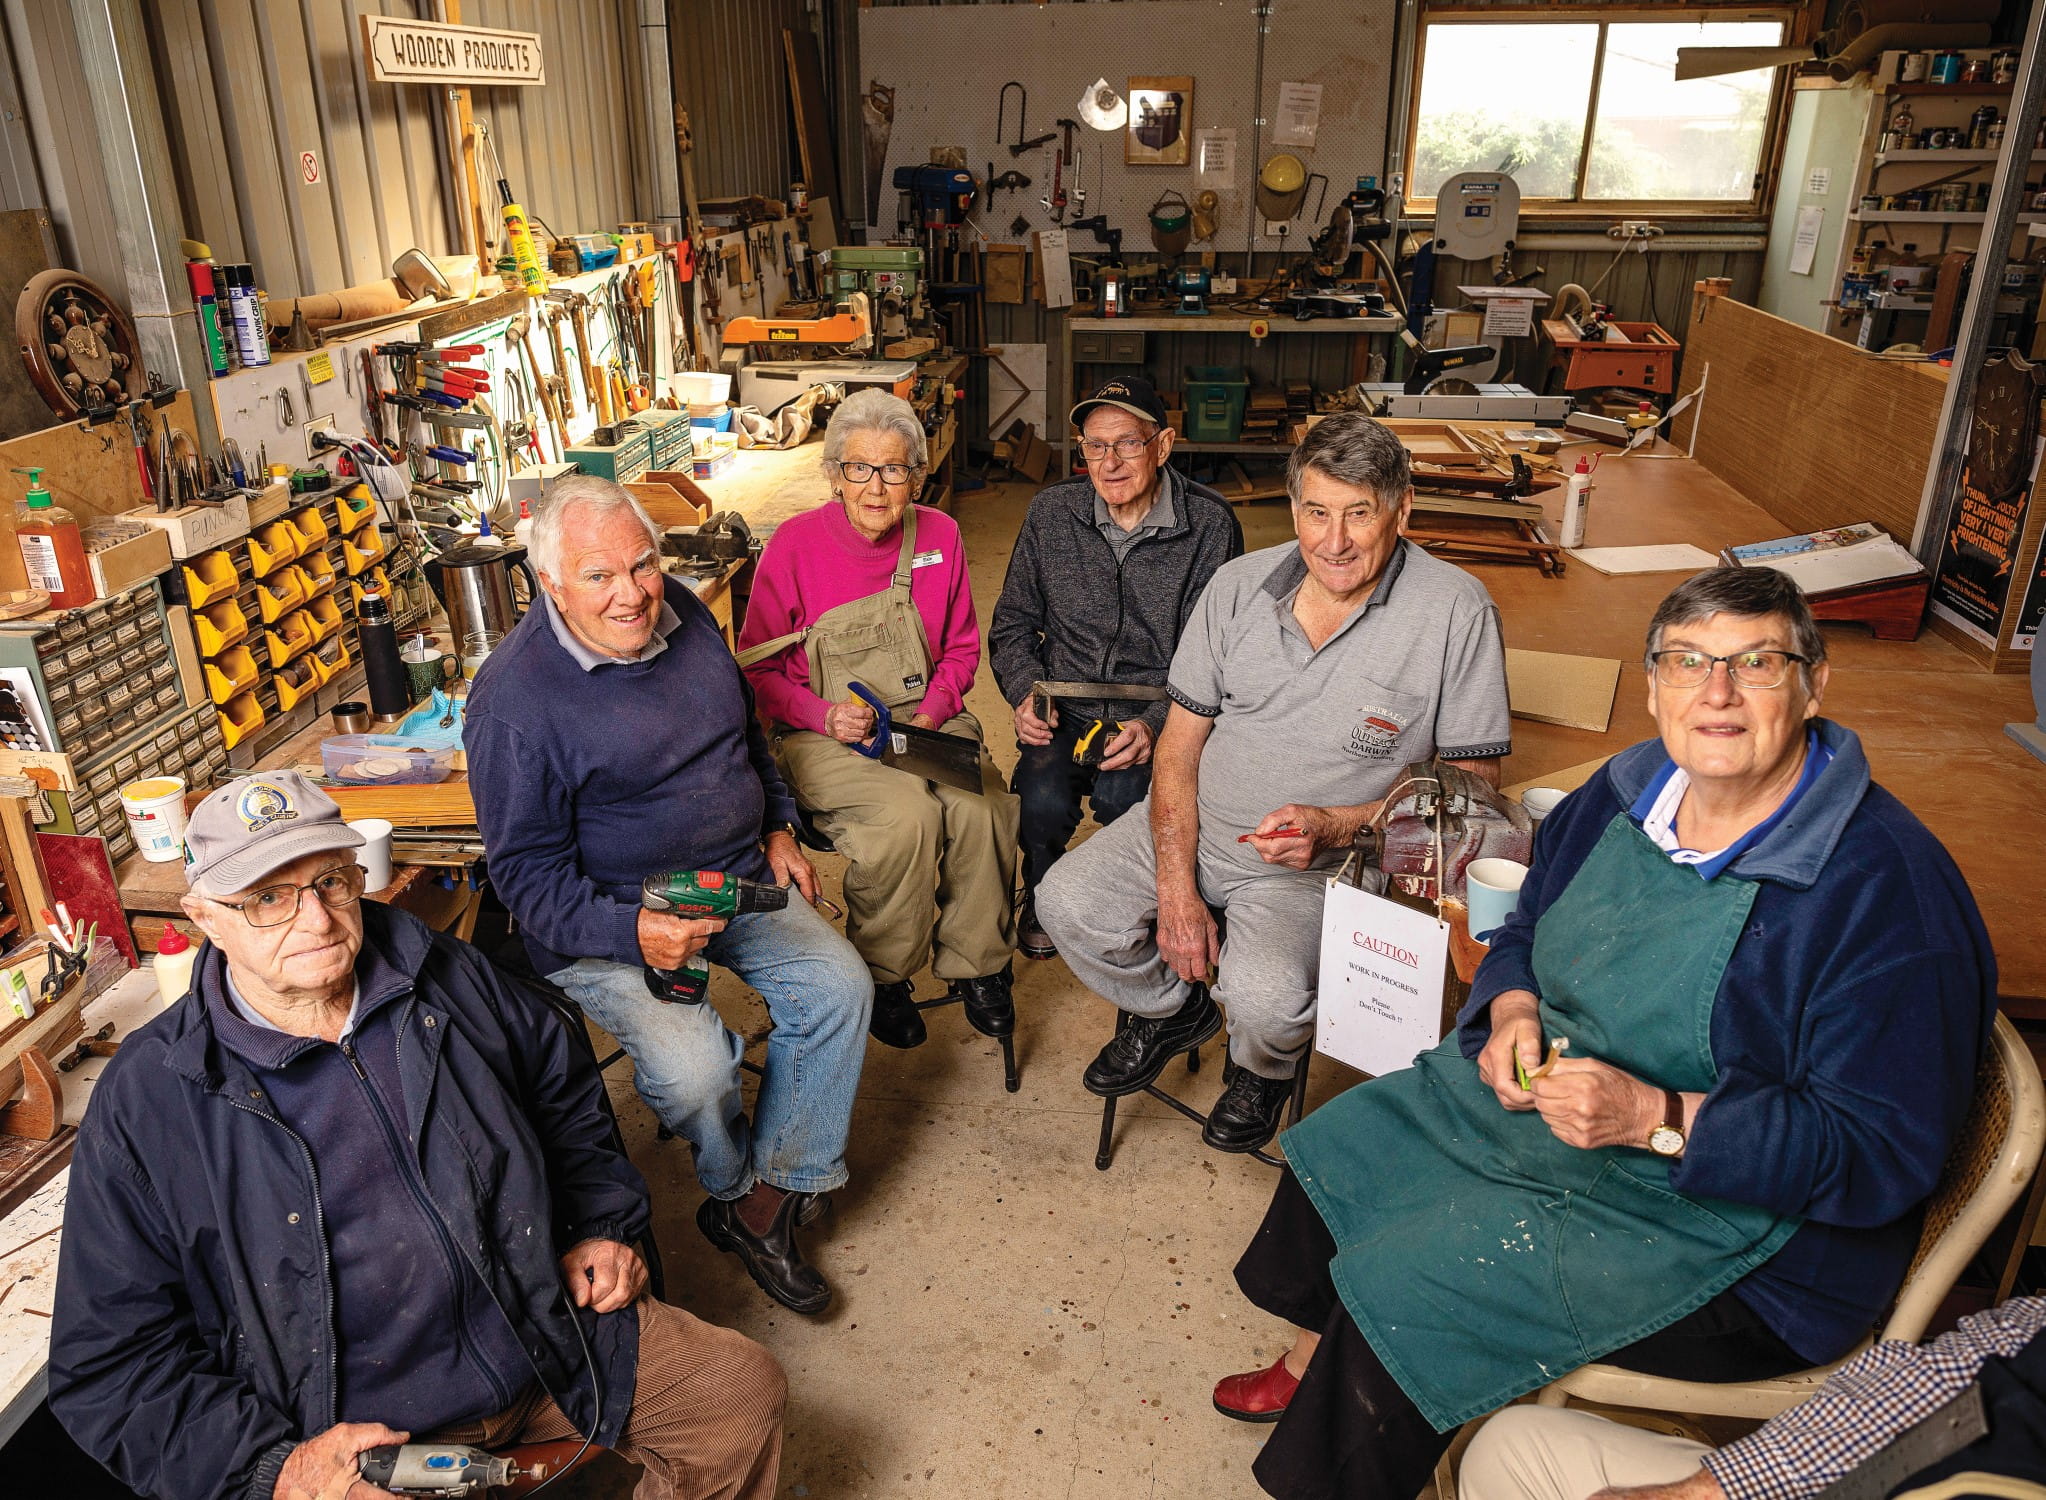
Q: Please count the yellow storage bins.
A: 15